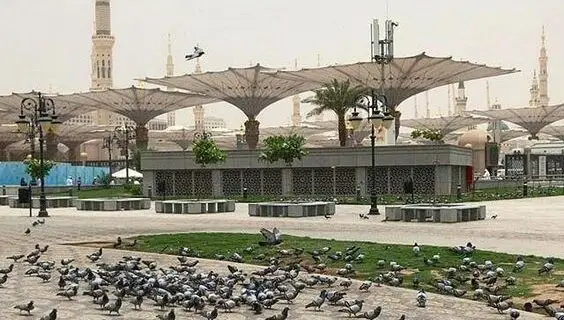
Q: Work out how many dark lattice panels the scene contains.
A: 12